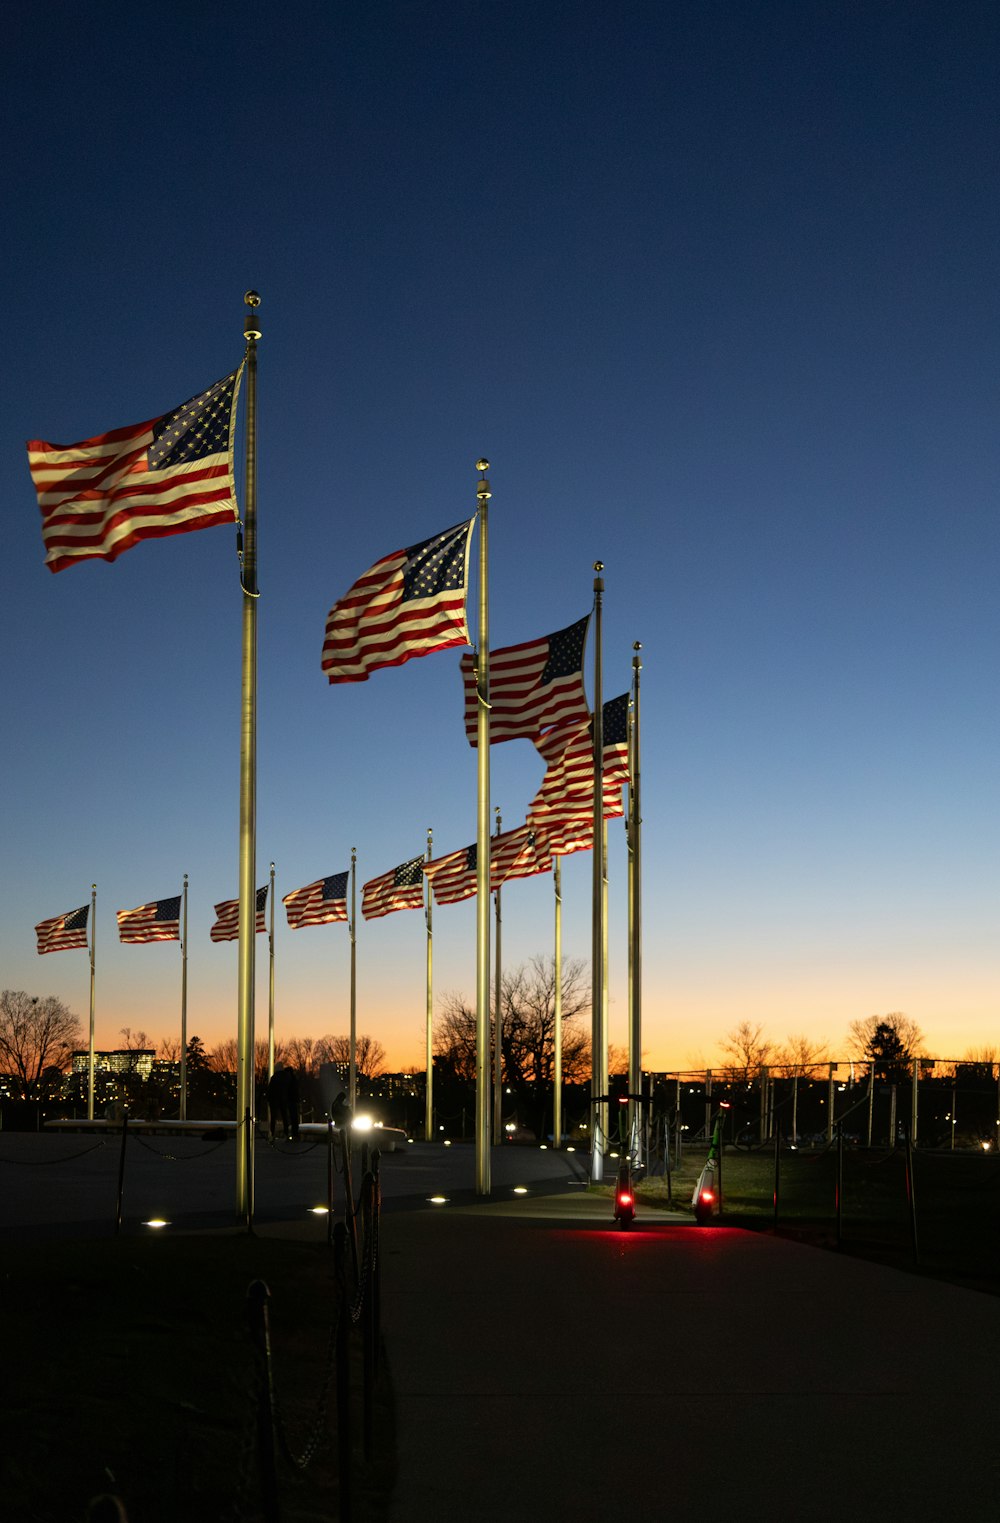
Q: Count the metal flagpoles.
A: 13